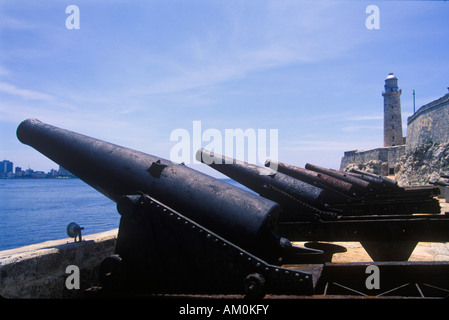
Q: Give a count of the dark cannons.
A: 6